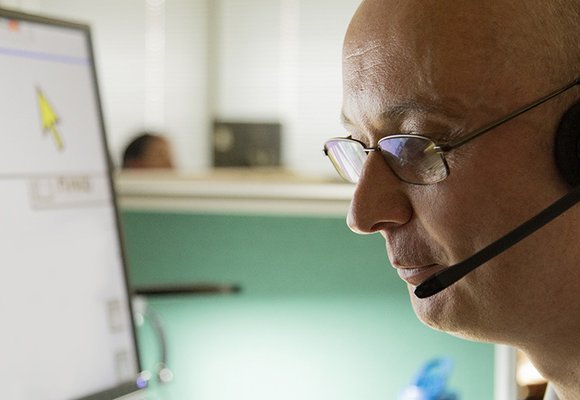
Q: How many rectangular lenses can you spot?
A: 2